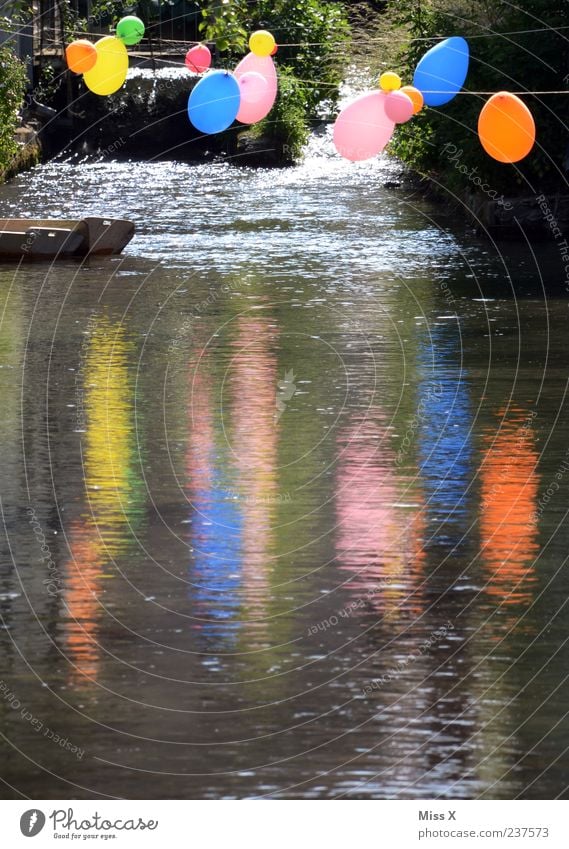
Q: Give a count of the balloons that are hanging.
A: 15